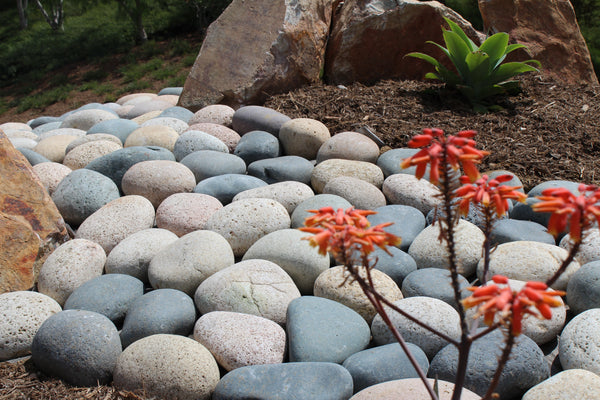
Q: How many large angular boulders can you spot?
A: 4